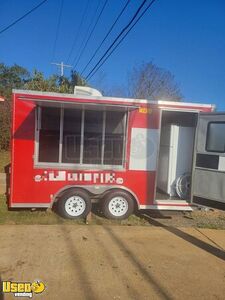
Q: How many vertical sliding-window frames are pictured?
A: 4